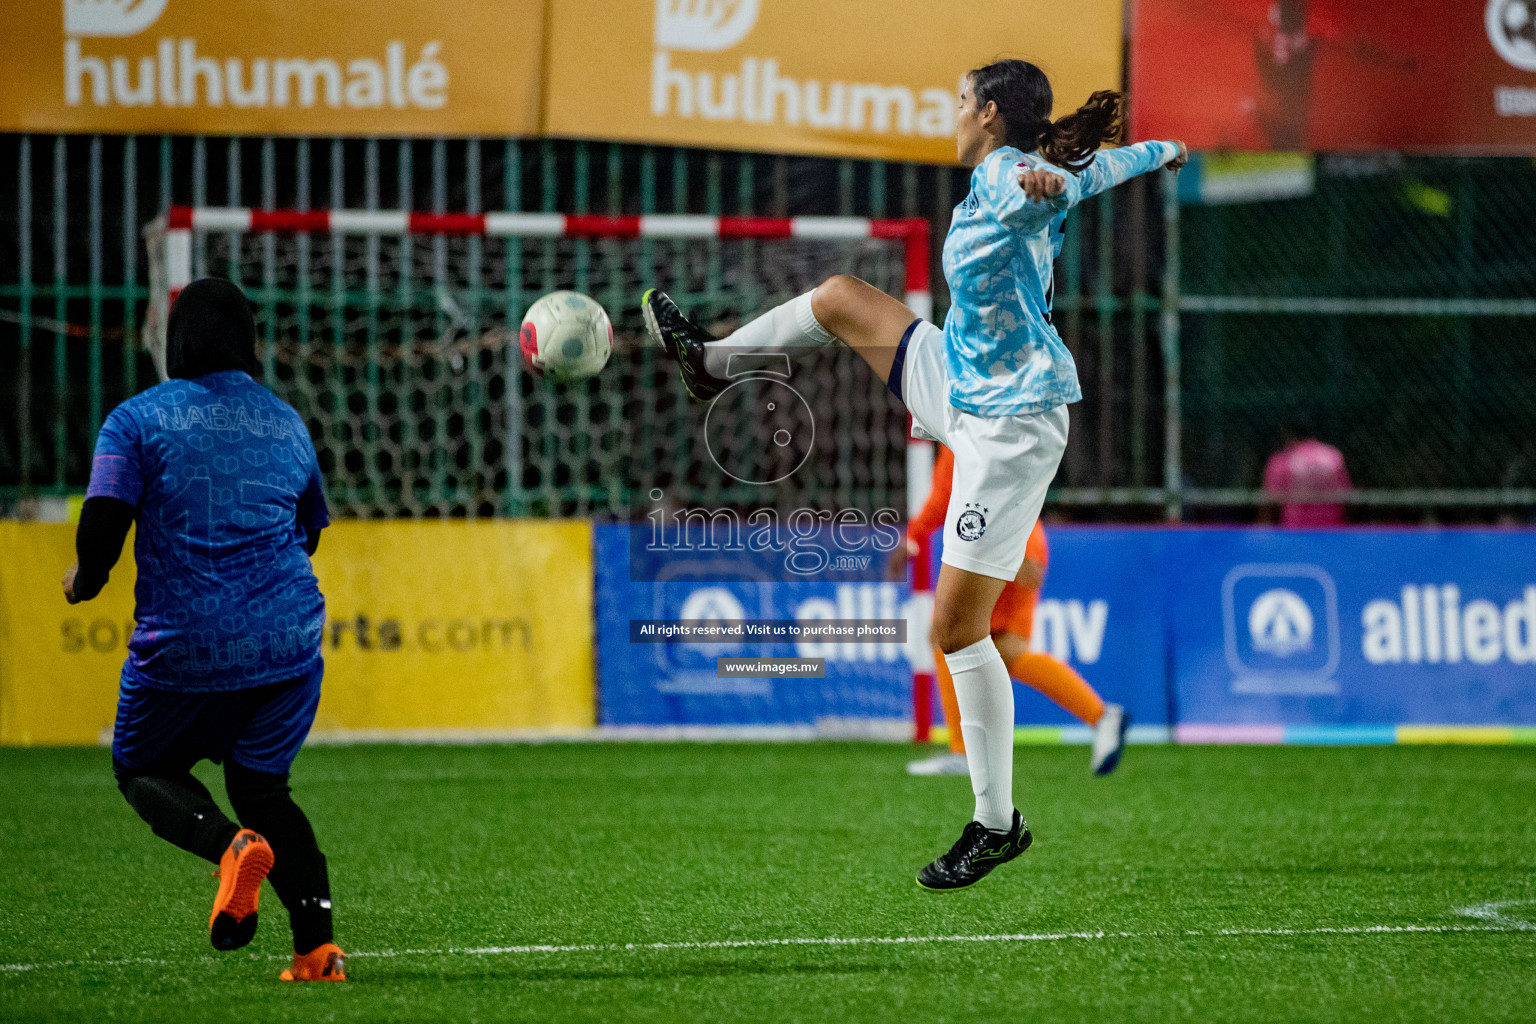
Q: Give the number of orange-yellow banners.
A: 2